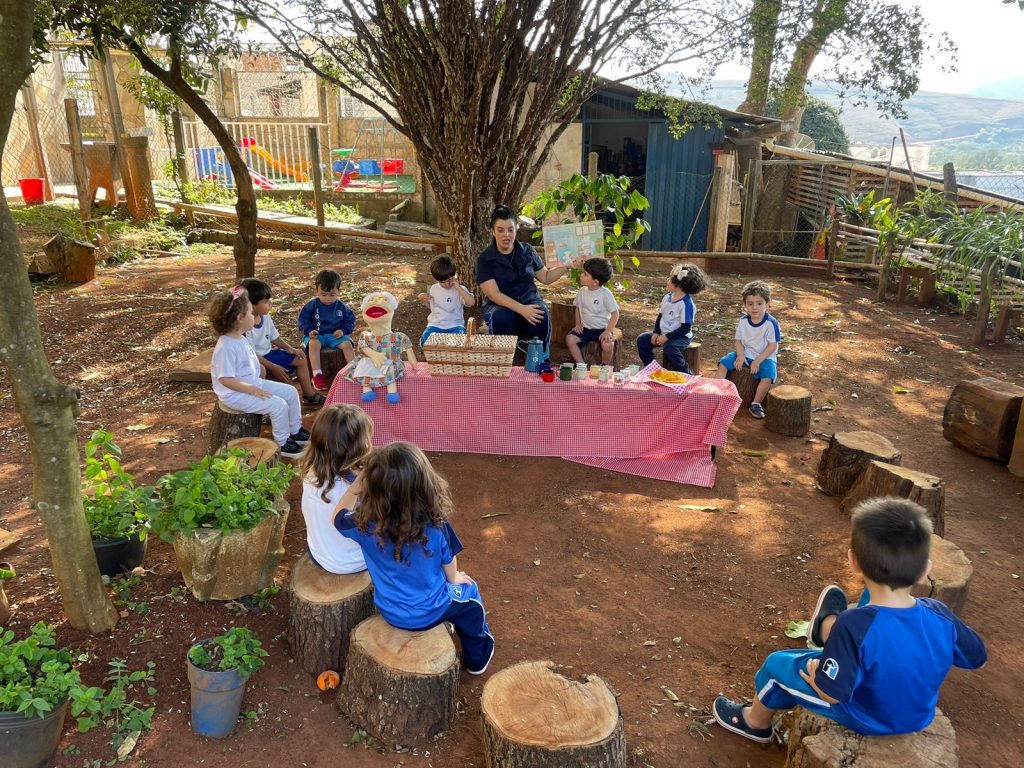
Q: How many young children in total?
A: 10